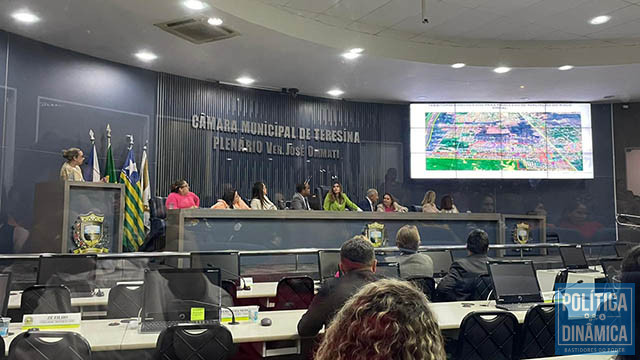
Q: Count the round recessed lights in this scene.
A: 12